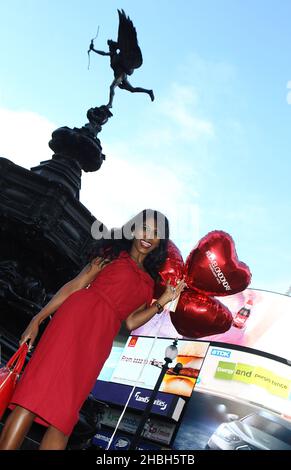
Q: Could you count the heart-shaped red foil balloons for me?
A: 3